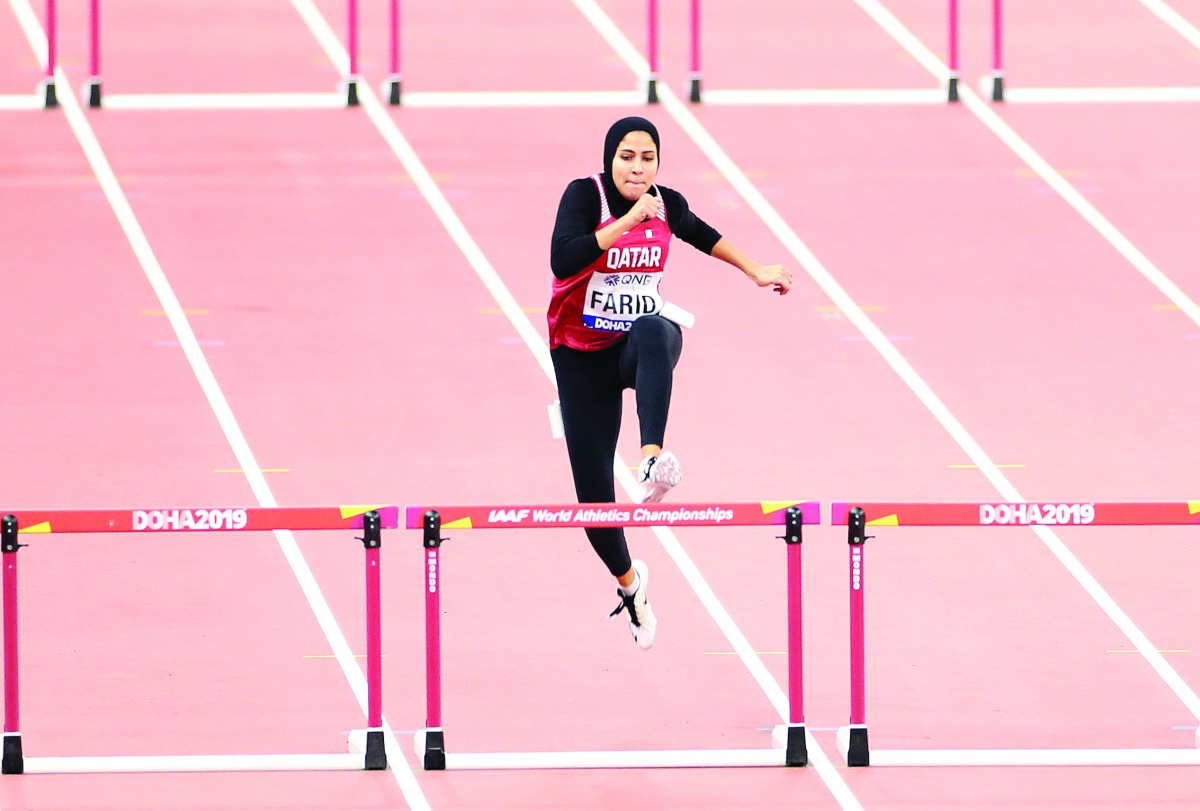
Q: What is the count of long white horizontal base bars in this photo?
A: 8